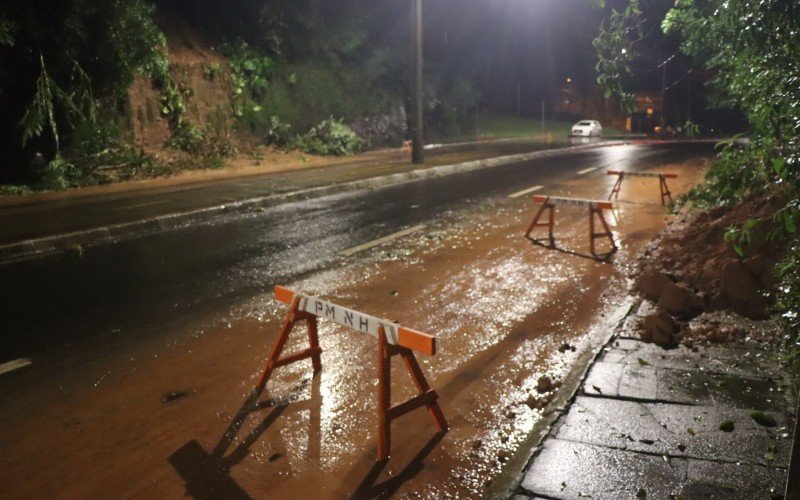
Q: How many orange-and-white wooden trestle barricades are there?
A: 3